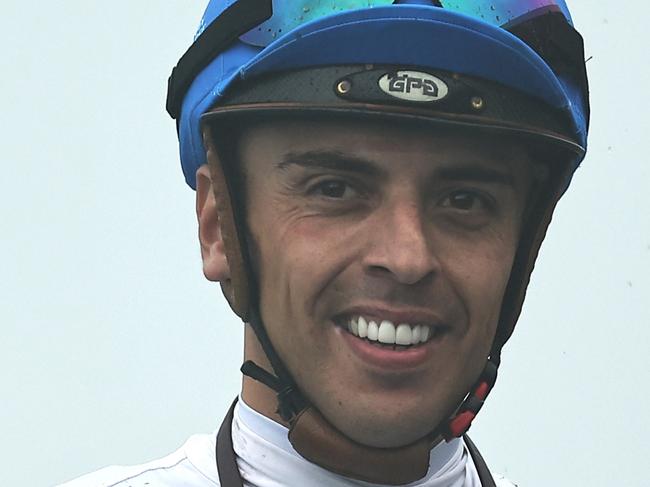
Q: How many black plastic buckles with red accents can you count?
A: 1